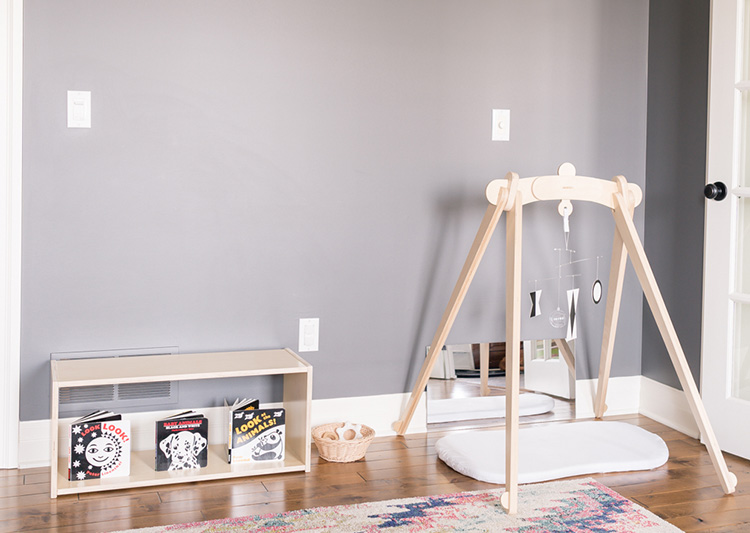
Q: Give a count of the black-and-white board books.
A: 3